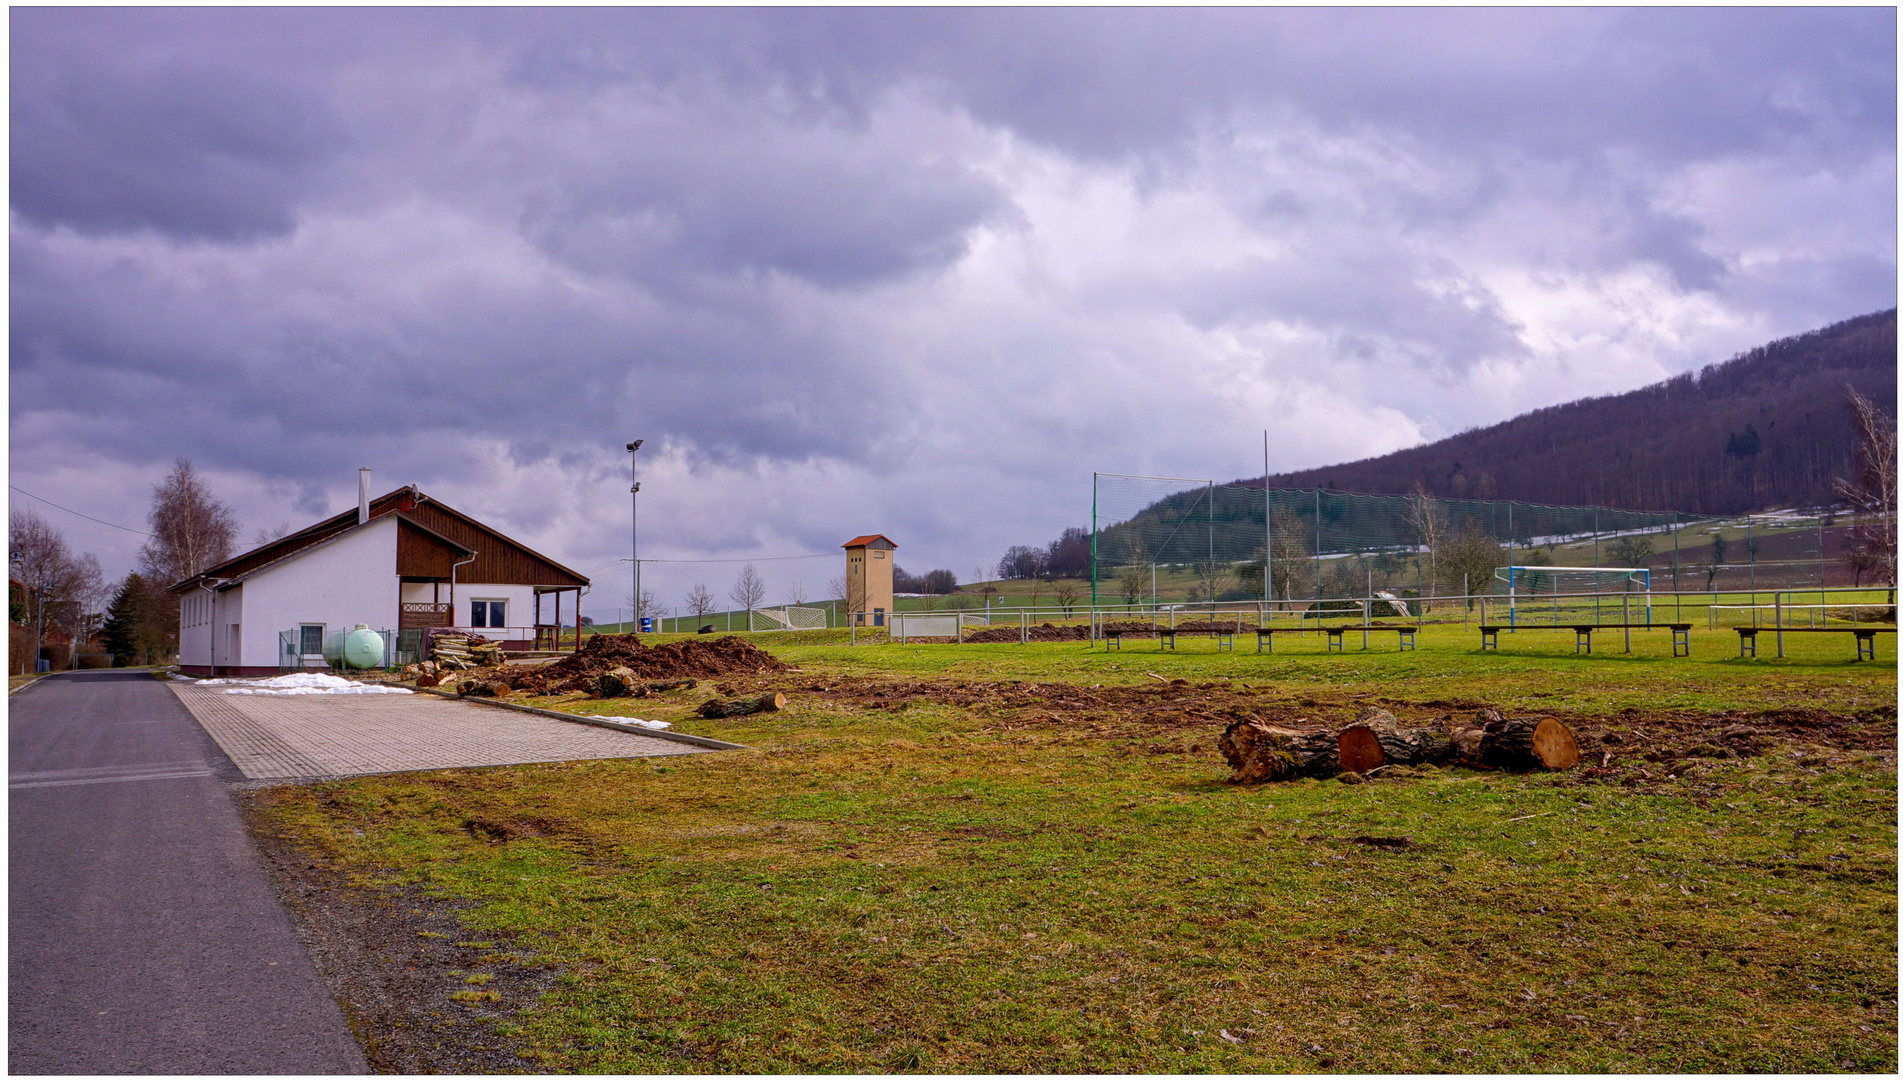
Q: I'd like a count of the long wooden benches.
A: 4